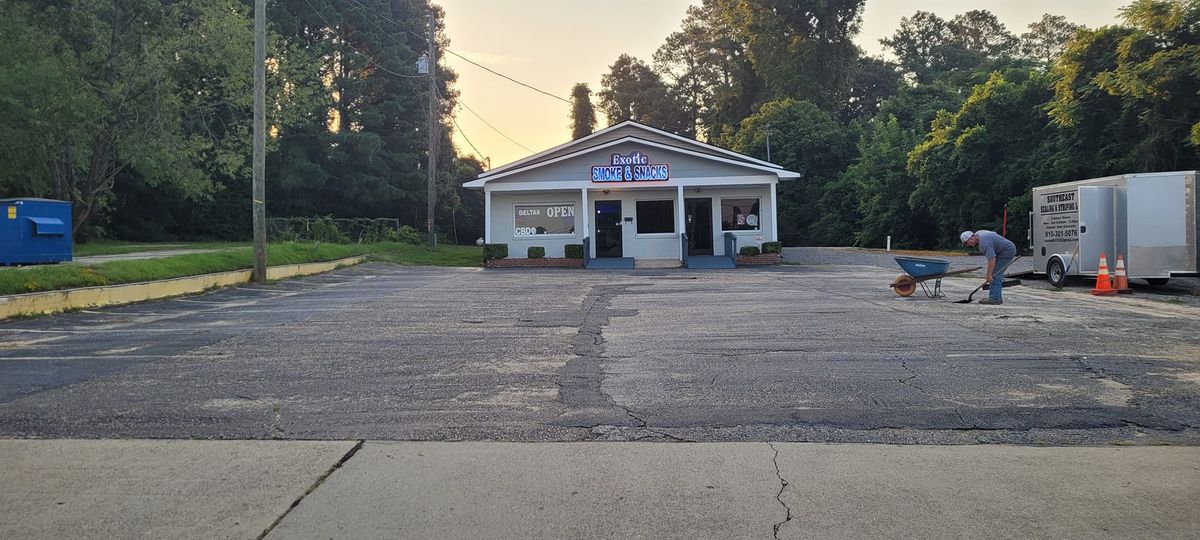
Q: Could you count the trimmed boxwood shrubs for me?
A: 5